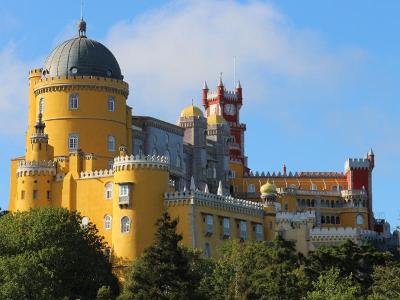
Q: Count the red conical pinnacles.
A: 4